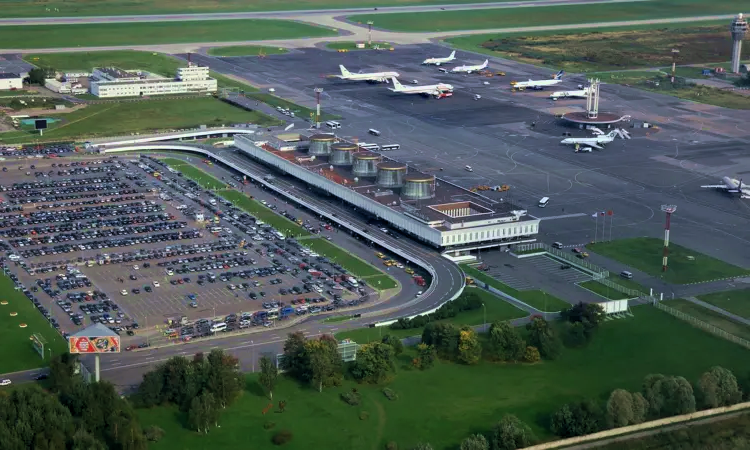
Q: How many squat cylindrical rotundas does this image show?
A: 5